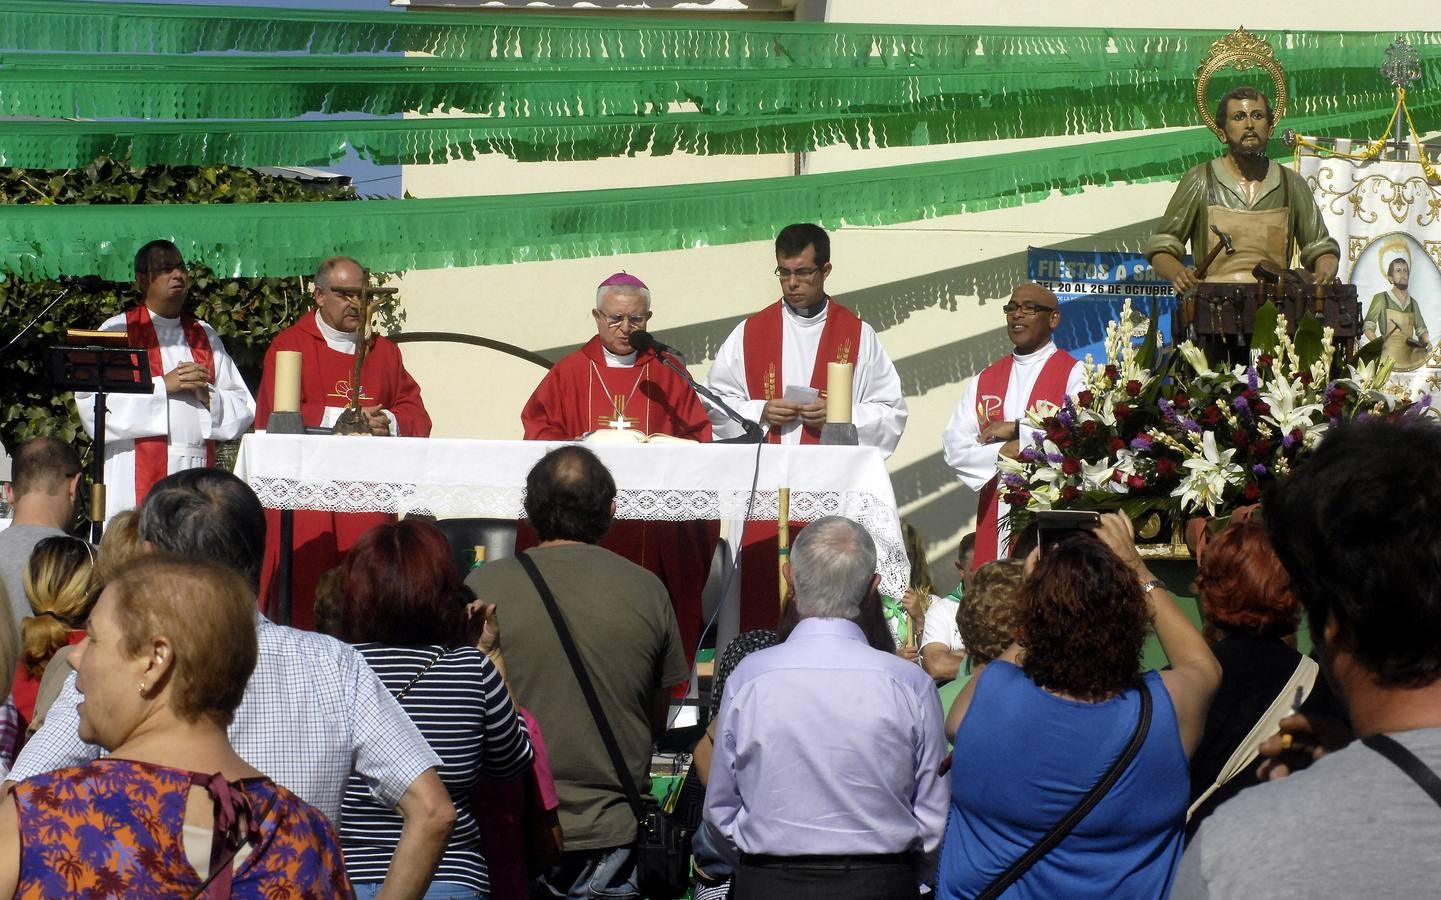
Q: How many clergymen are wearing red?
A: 5